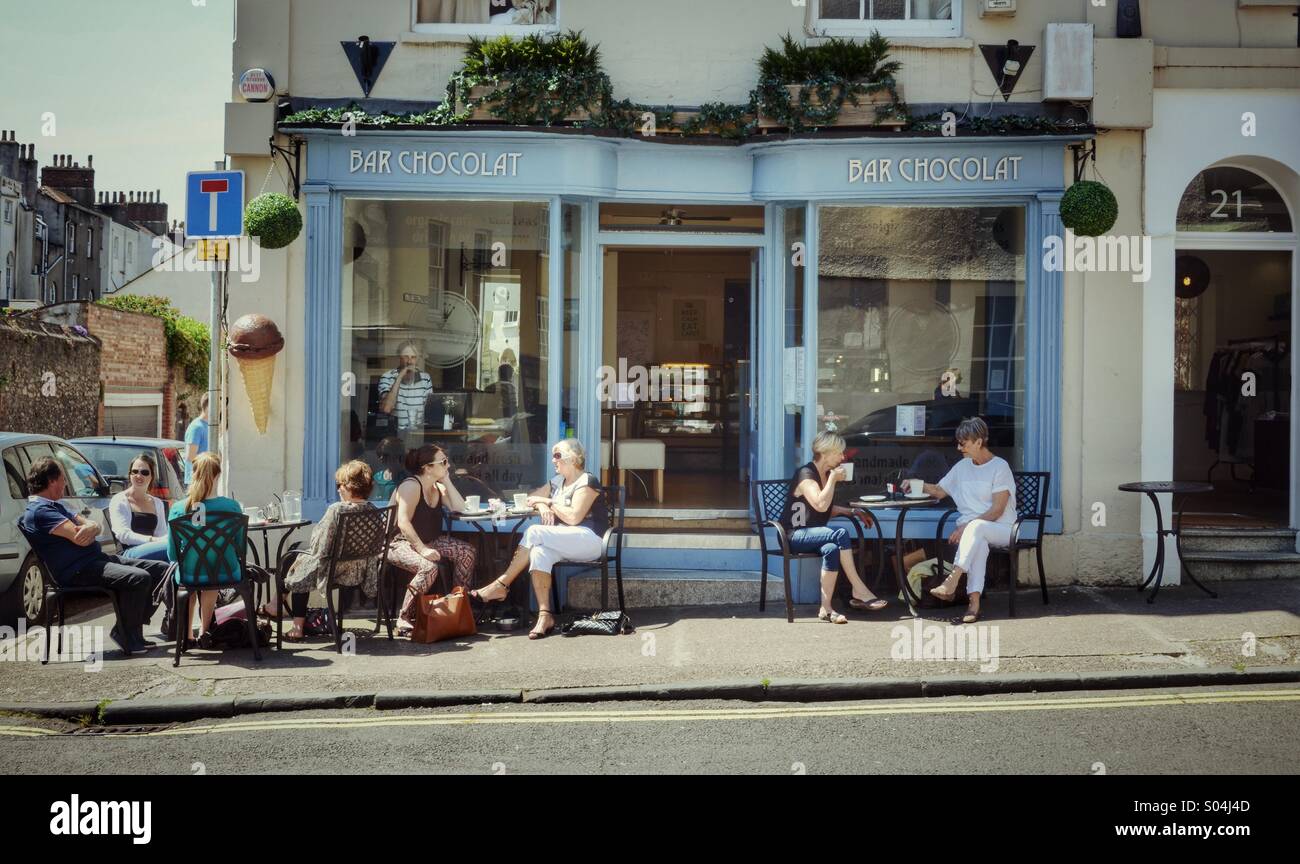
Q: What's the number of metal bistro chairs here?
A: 8